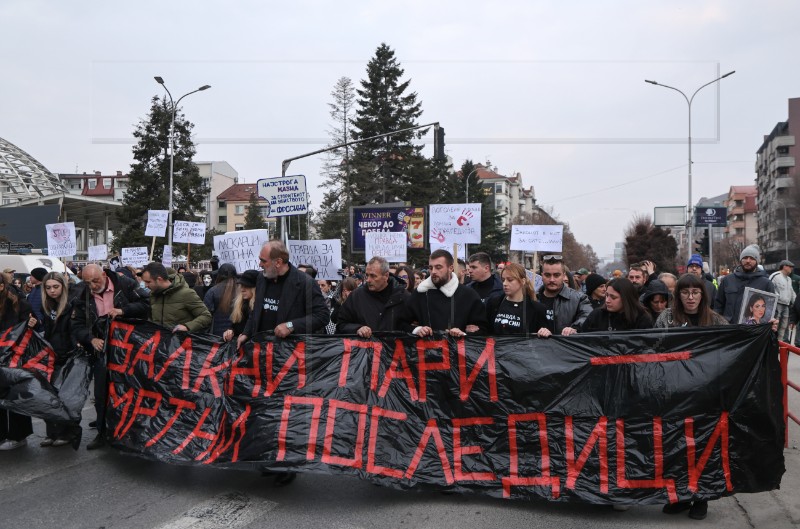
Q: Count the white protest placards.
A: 13